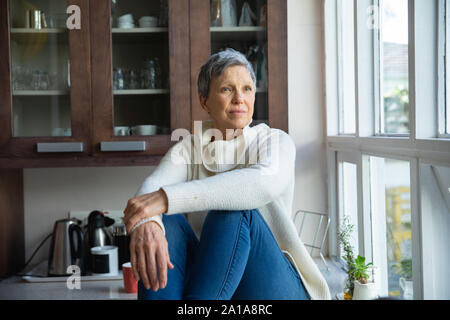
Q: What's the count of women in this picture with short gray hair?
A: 1